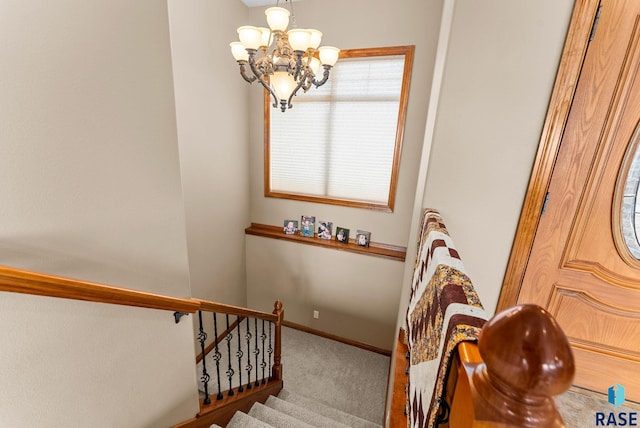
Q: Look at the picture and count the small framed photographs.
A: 5